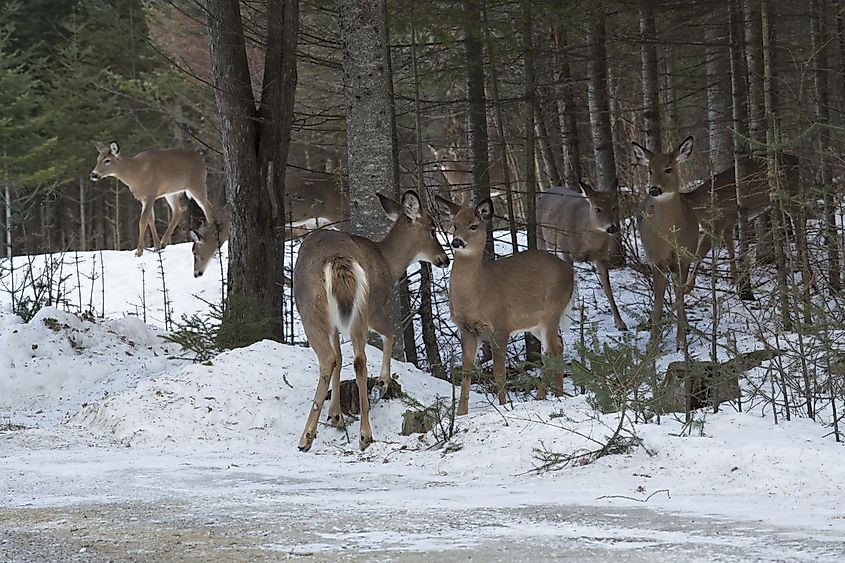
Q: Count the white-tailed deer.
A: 8